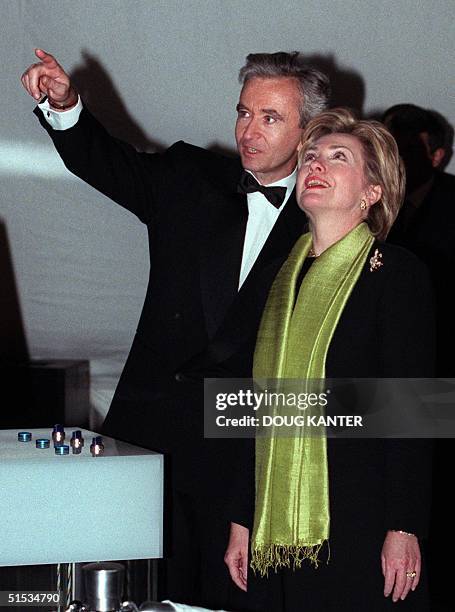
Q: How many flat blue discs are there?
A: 3